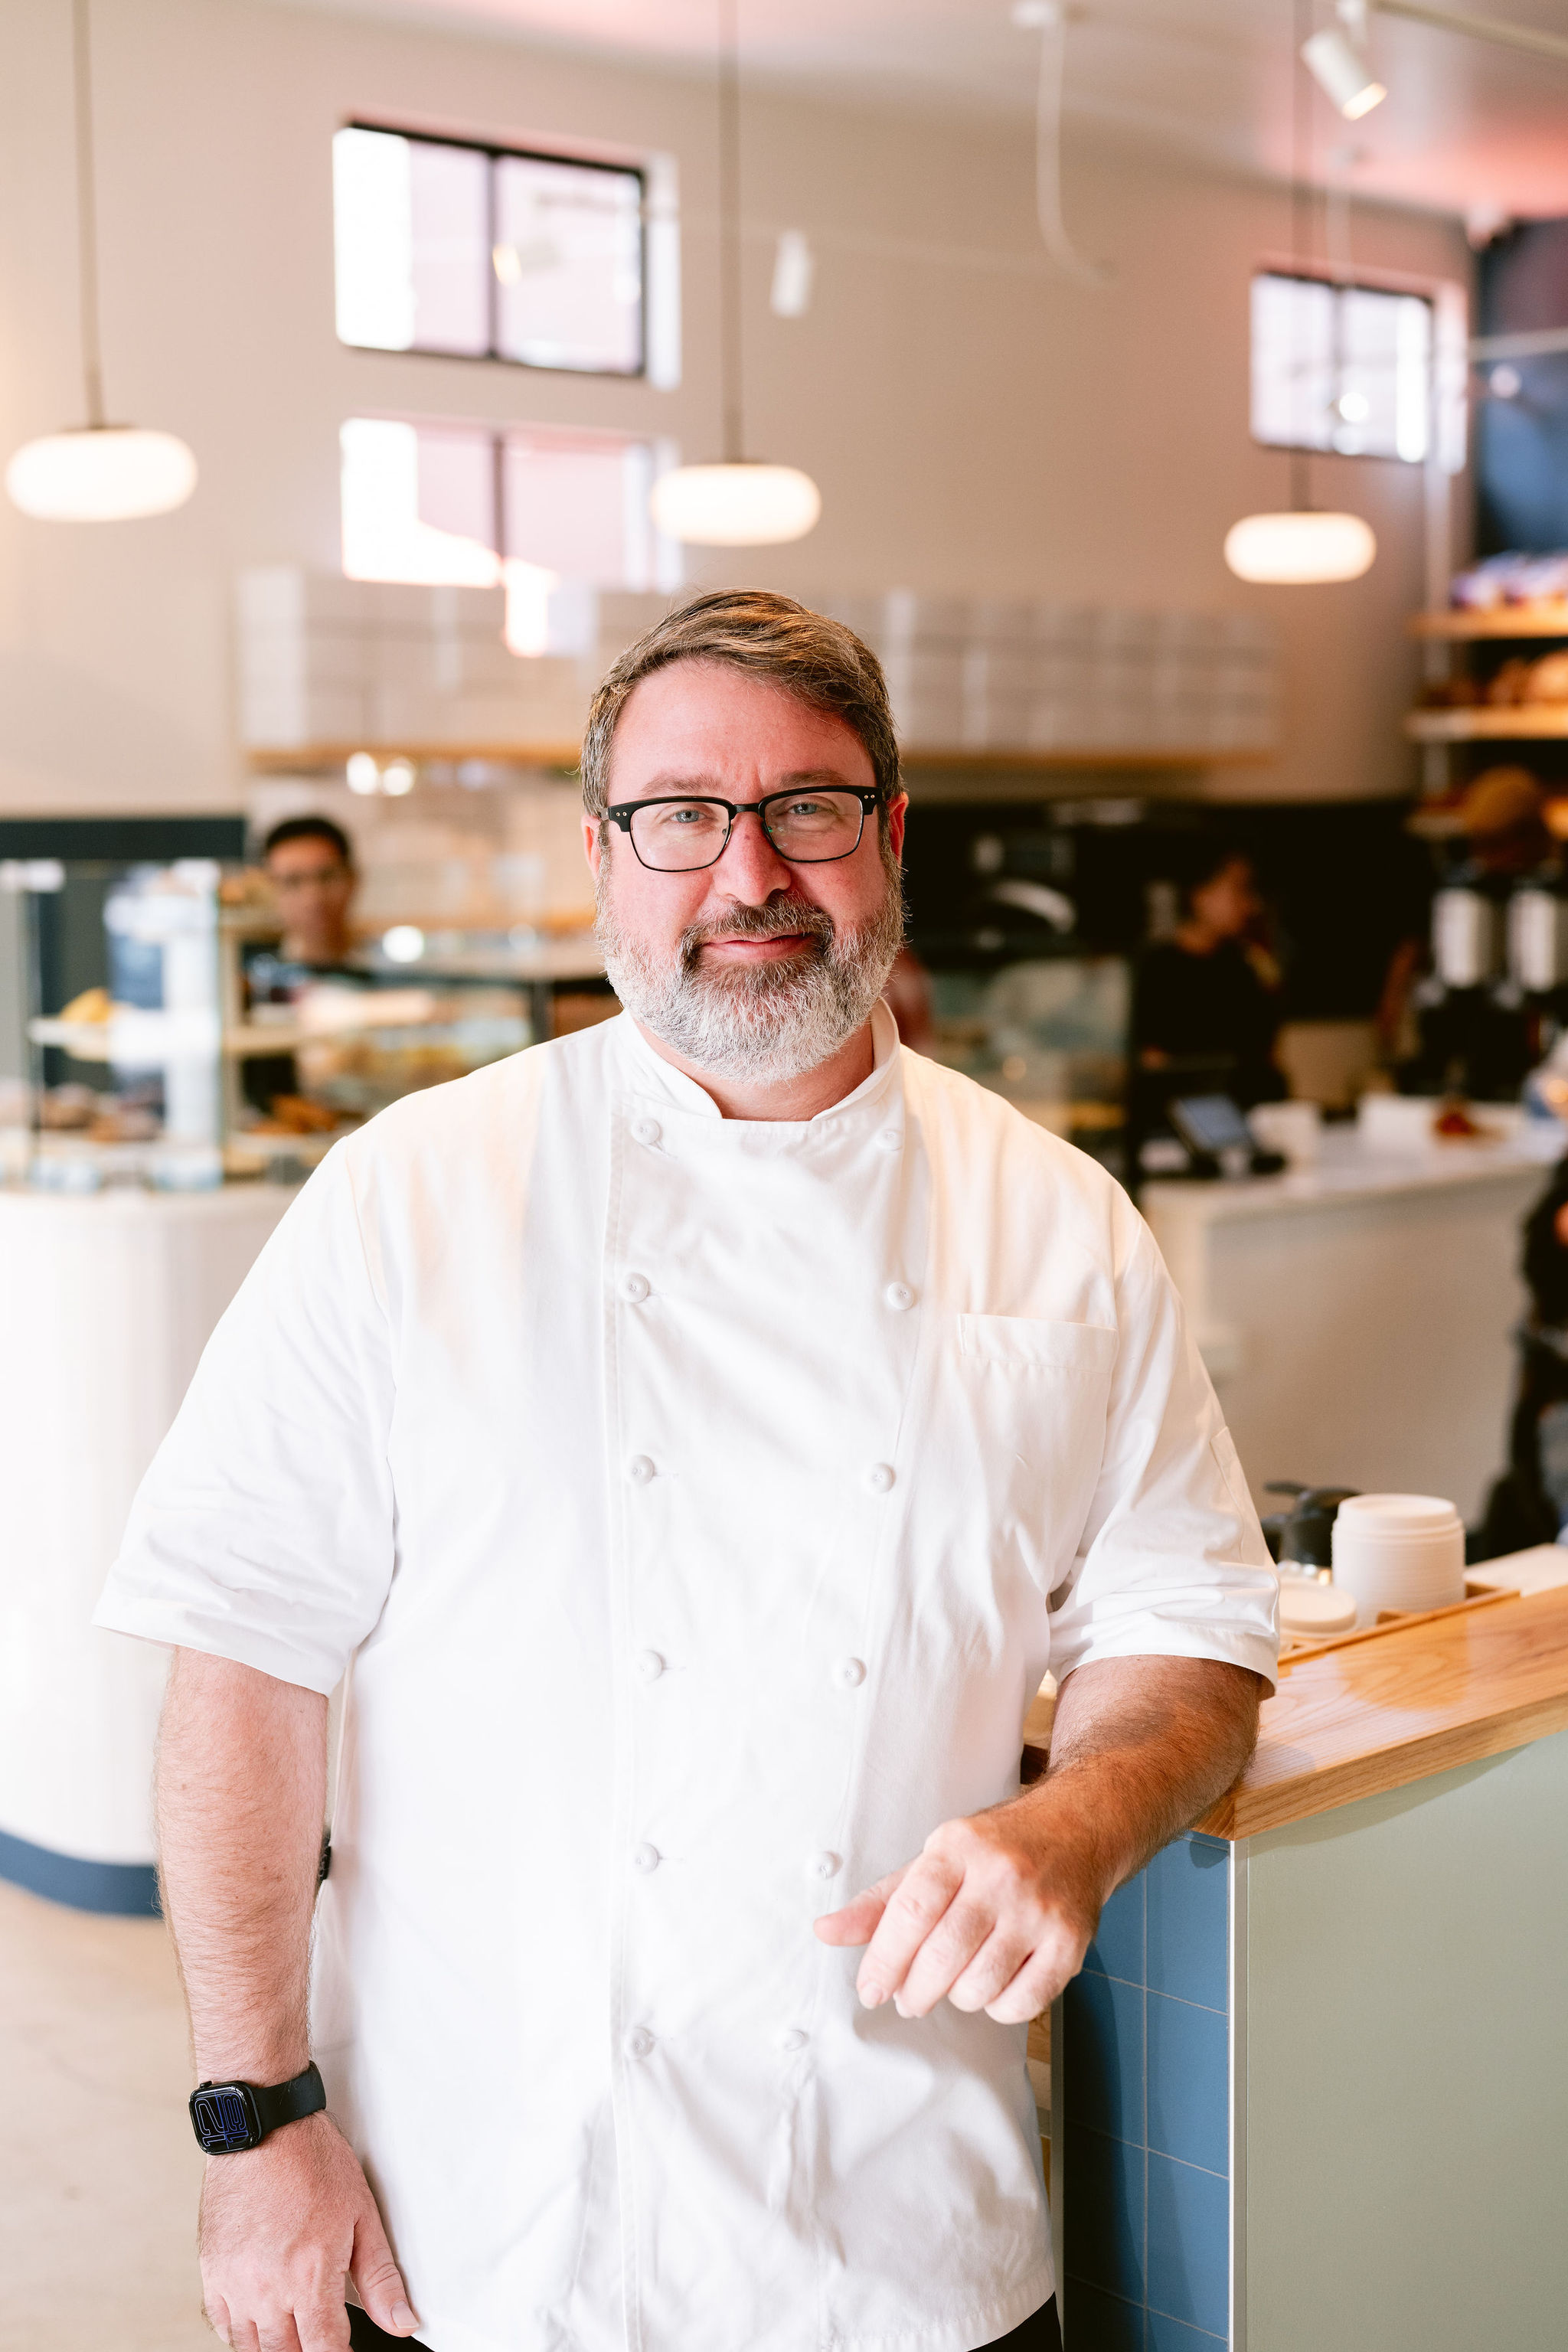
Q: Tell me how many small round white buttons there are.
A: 12